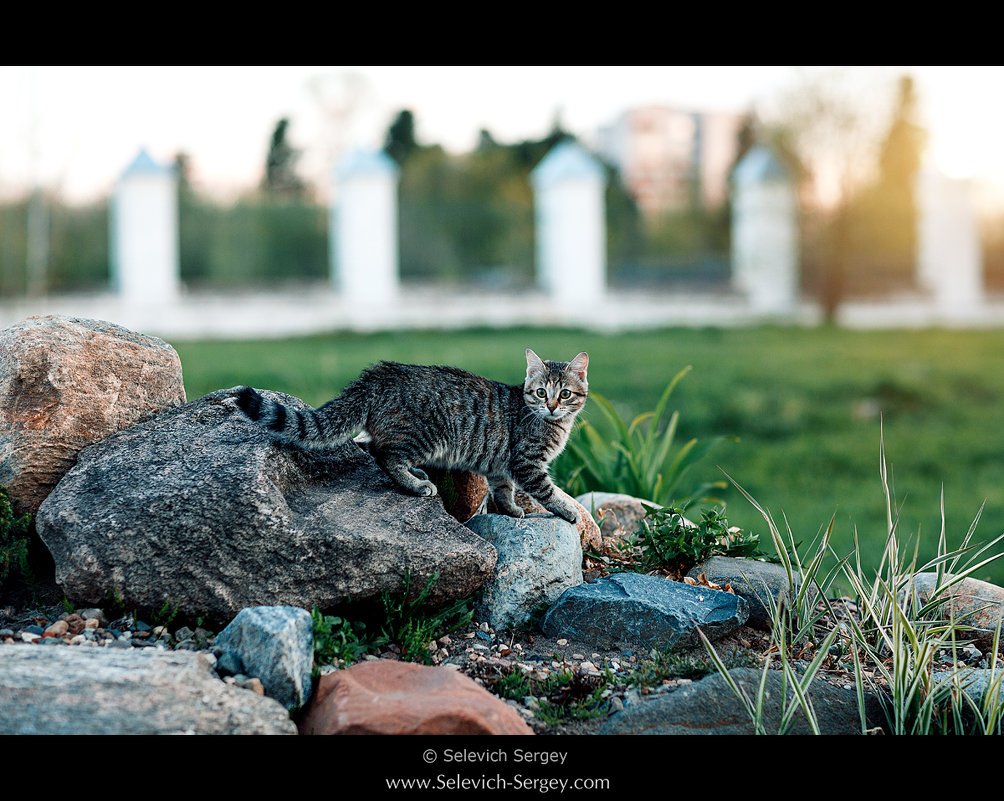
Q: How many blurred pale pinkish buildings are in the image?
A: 1